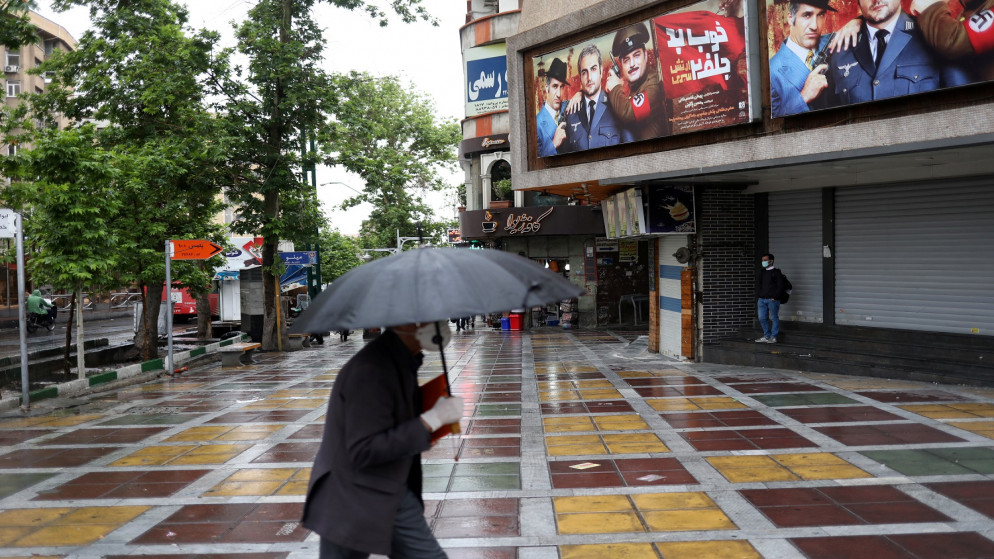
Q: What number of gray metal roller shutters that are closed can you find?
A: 2